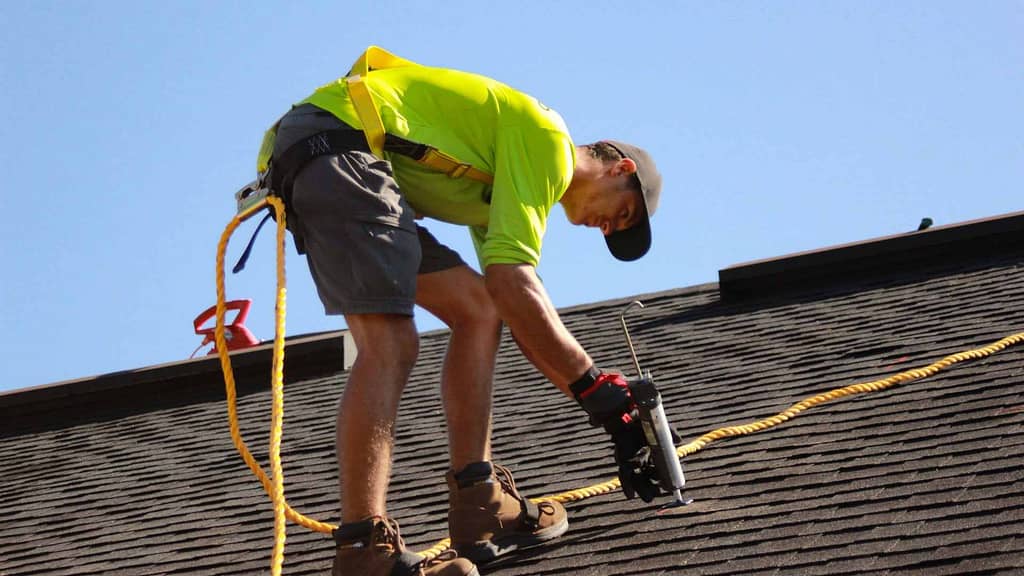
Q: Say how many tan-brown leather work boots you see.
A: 2